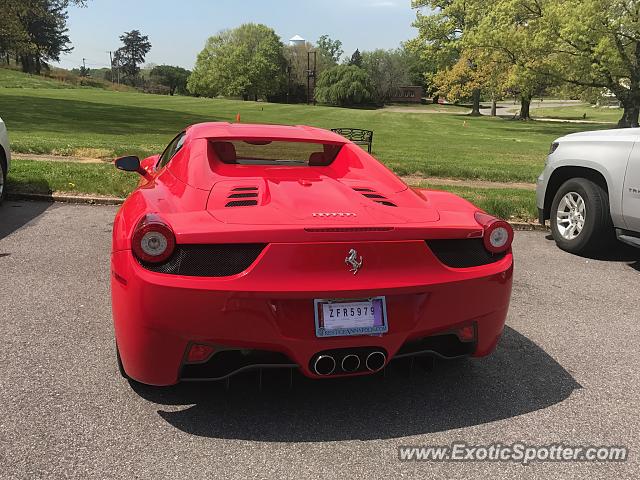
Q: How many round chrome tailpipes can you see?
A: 3